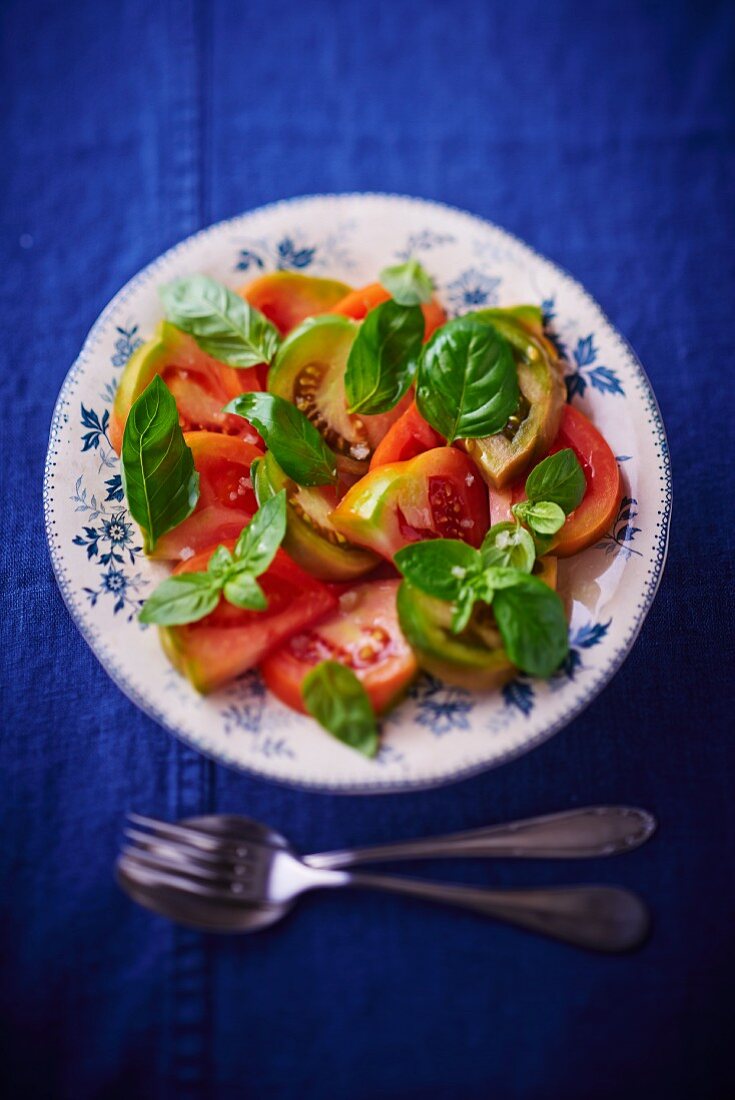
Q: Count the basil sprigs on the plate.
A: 3